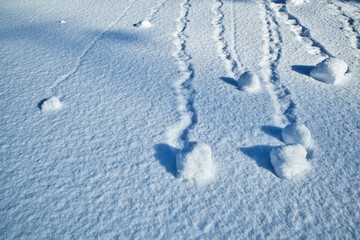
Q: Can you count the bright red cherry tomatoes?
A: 0